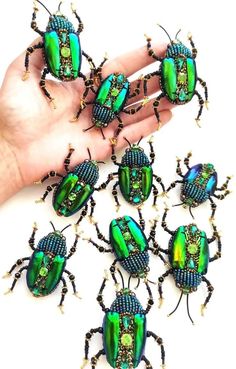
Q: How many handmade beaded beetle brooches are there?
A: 10